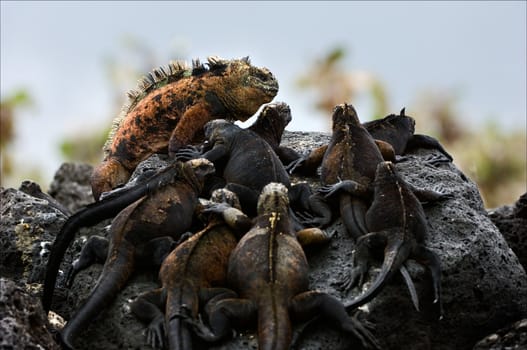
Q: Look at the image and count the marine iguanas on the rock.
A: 9